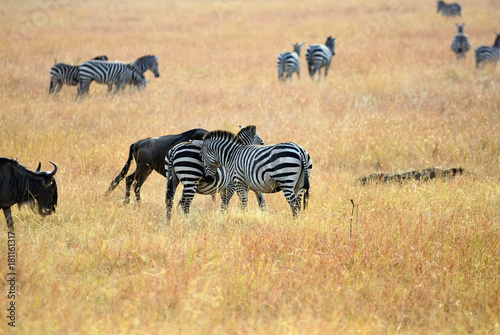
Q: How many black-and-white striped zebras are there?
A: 10